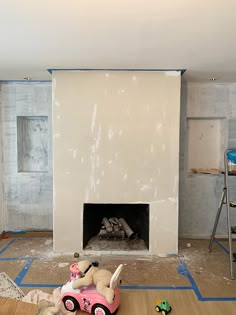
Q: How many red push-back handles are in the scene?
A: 0